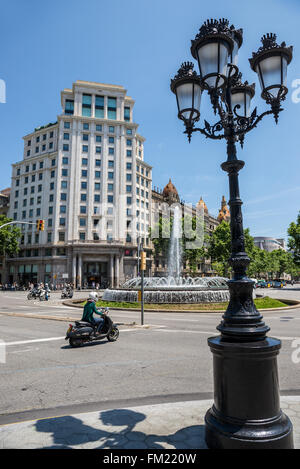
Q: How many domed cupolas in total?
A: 3